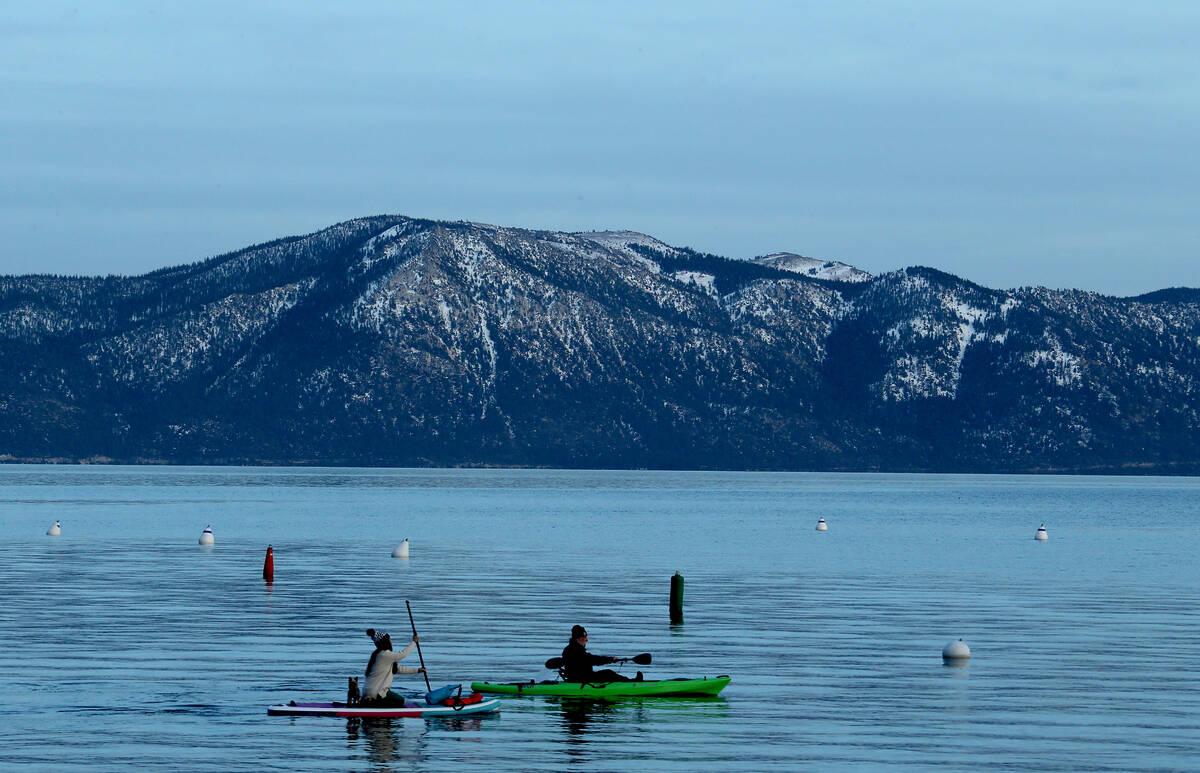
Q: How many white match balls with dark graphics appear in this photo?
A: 0